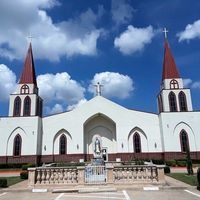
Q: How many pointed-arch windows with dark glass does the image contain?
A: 8